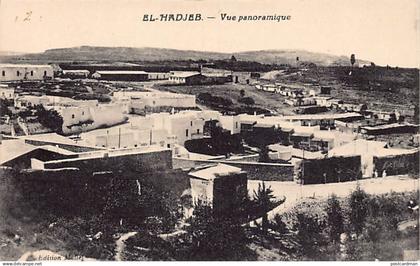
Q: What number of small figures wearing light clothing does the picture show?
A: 2